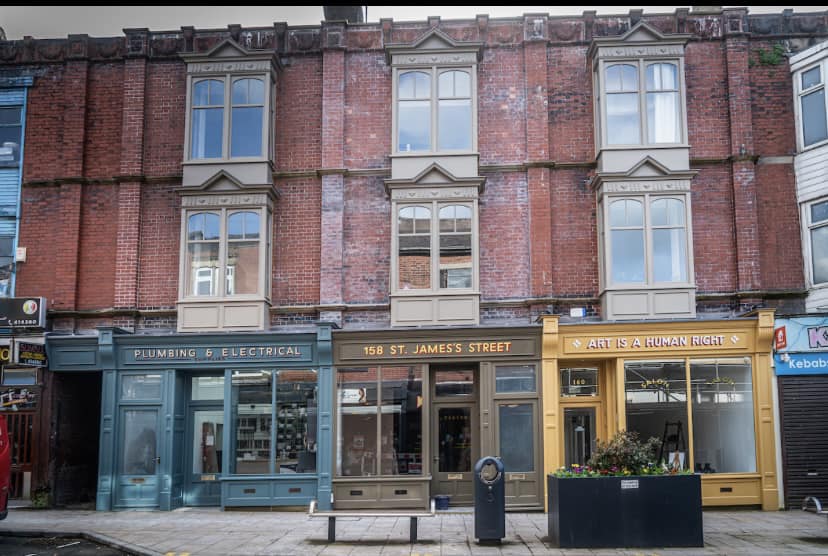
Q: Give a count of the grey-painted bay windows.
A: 6